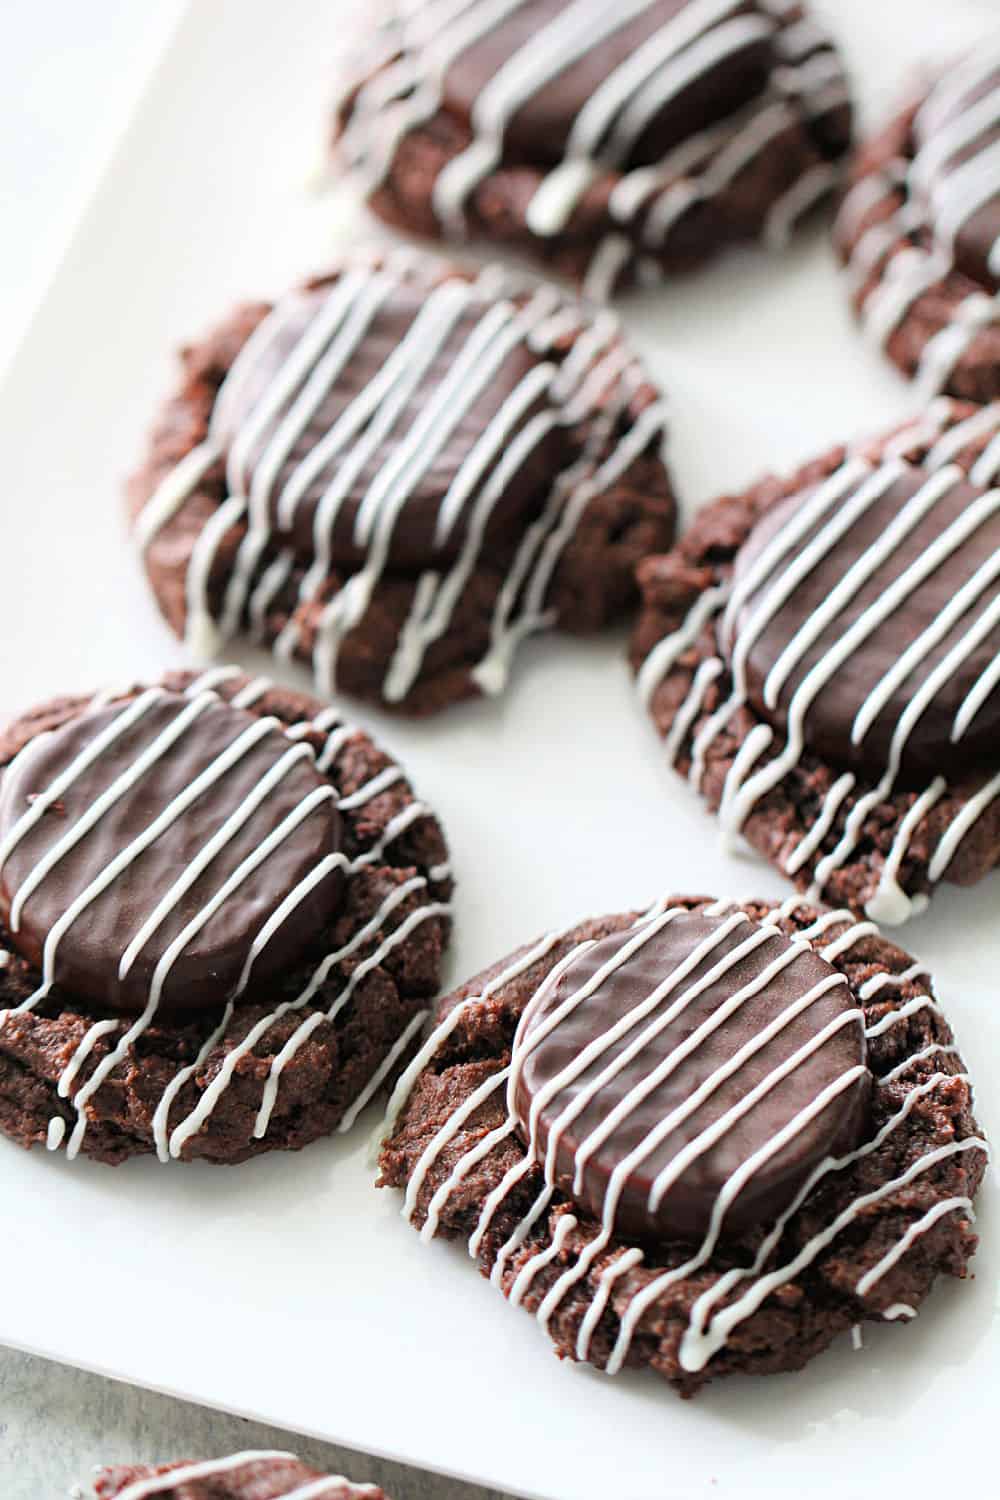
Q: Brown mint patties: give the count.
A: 6